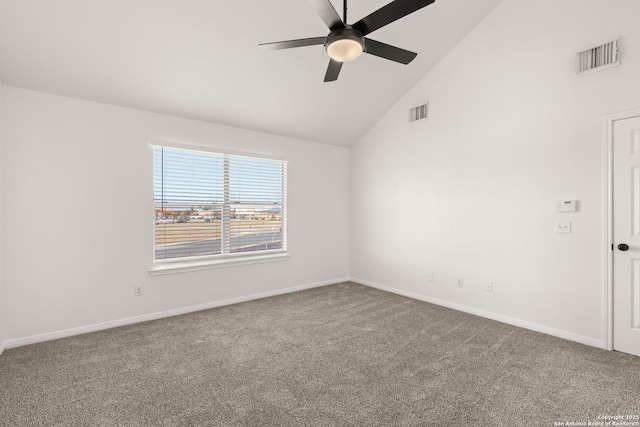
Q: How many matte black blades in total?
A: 5